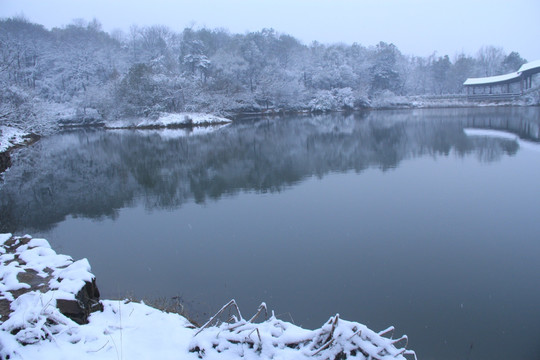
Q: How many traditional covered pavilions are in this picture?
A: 1